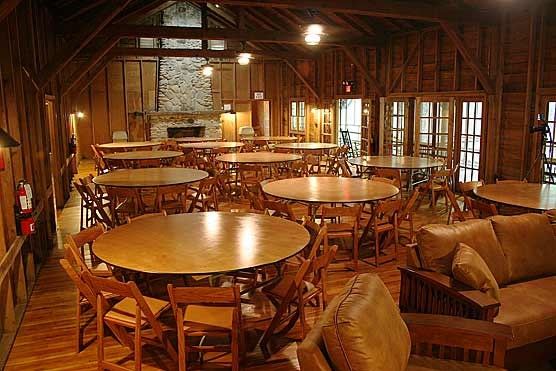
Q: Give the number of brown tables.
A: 12